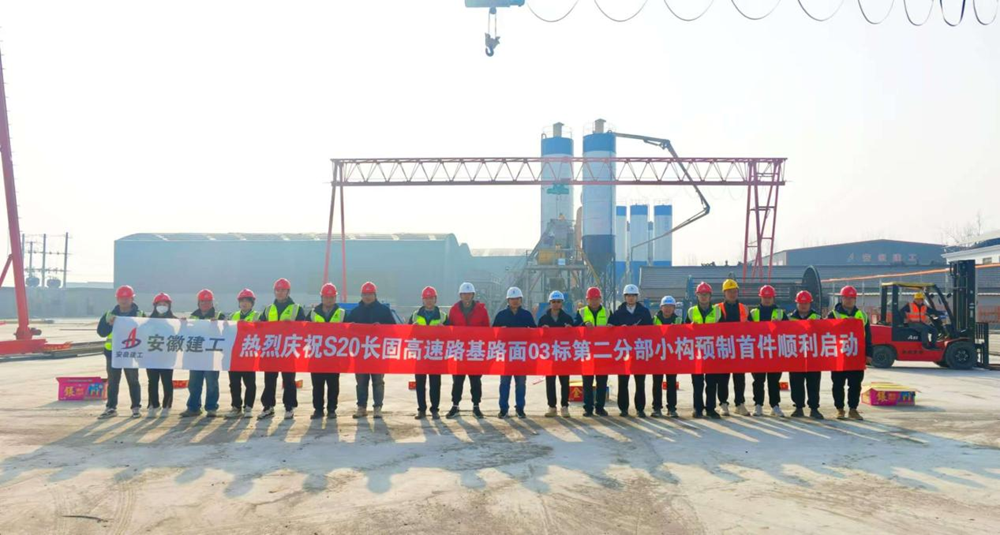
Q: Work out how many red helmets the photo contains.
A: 13